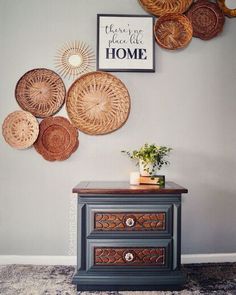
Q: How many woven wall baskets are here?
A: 7